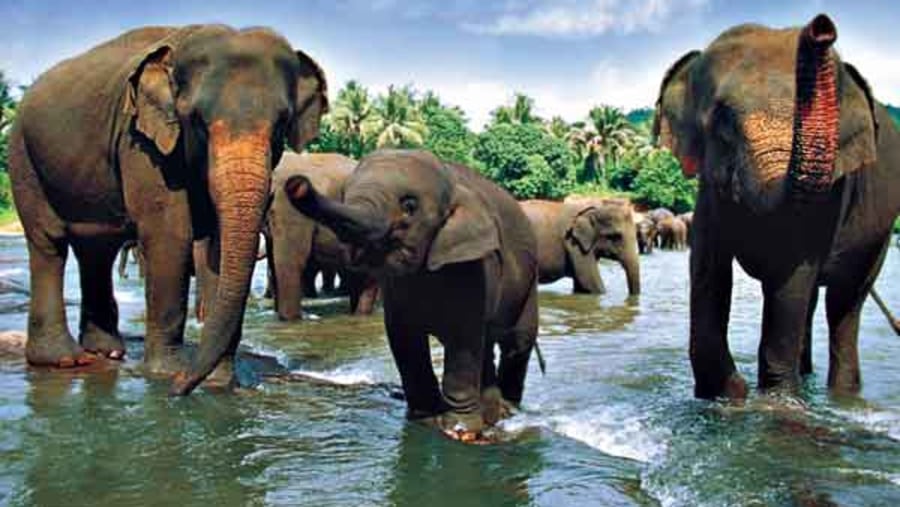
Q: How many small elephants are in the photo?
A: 1